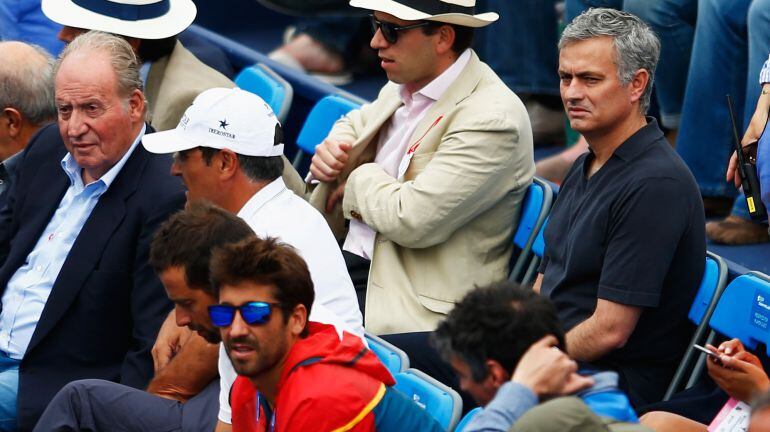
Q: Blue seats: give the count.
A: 9